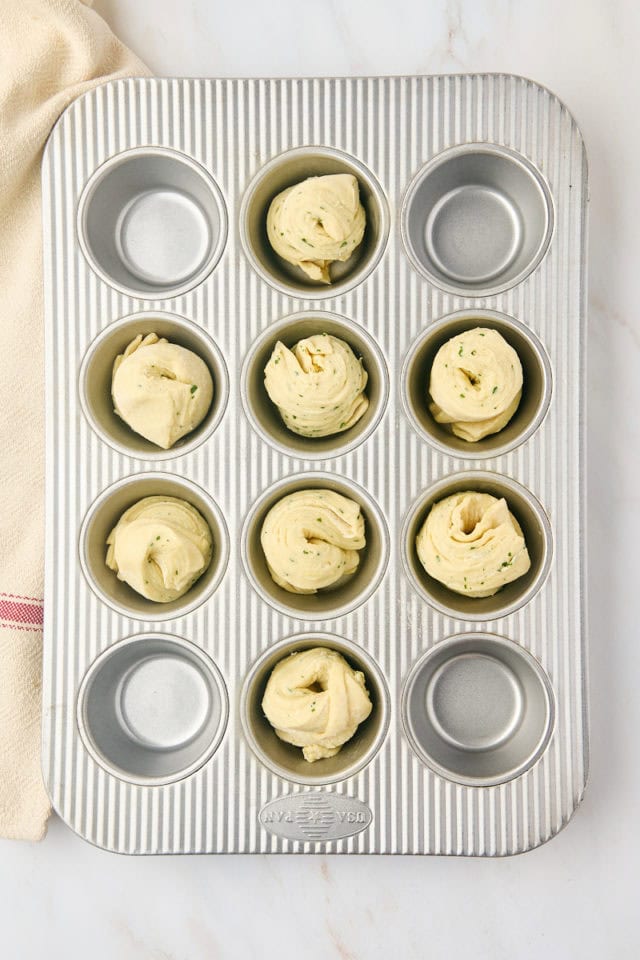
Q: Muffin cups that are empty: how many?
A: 4